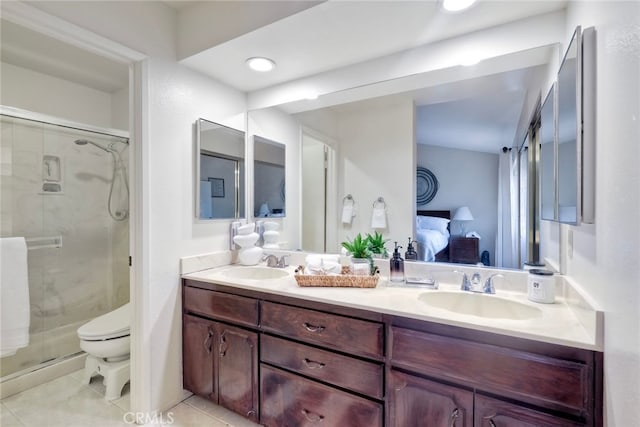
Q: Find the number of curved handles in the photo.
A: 7